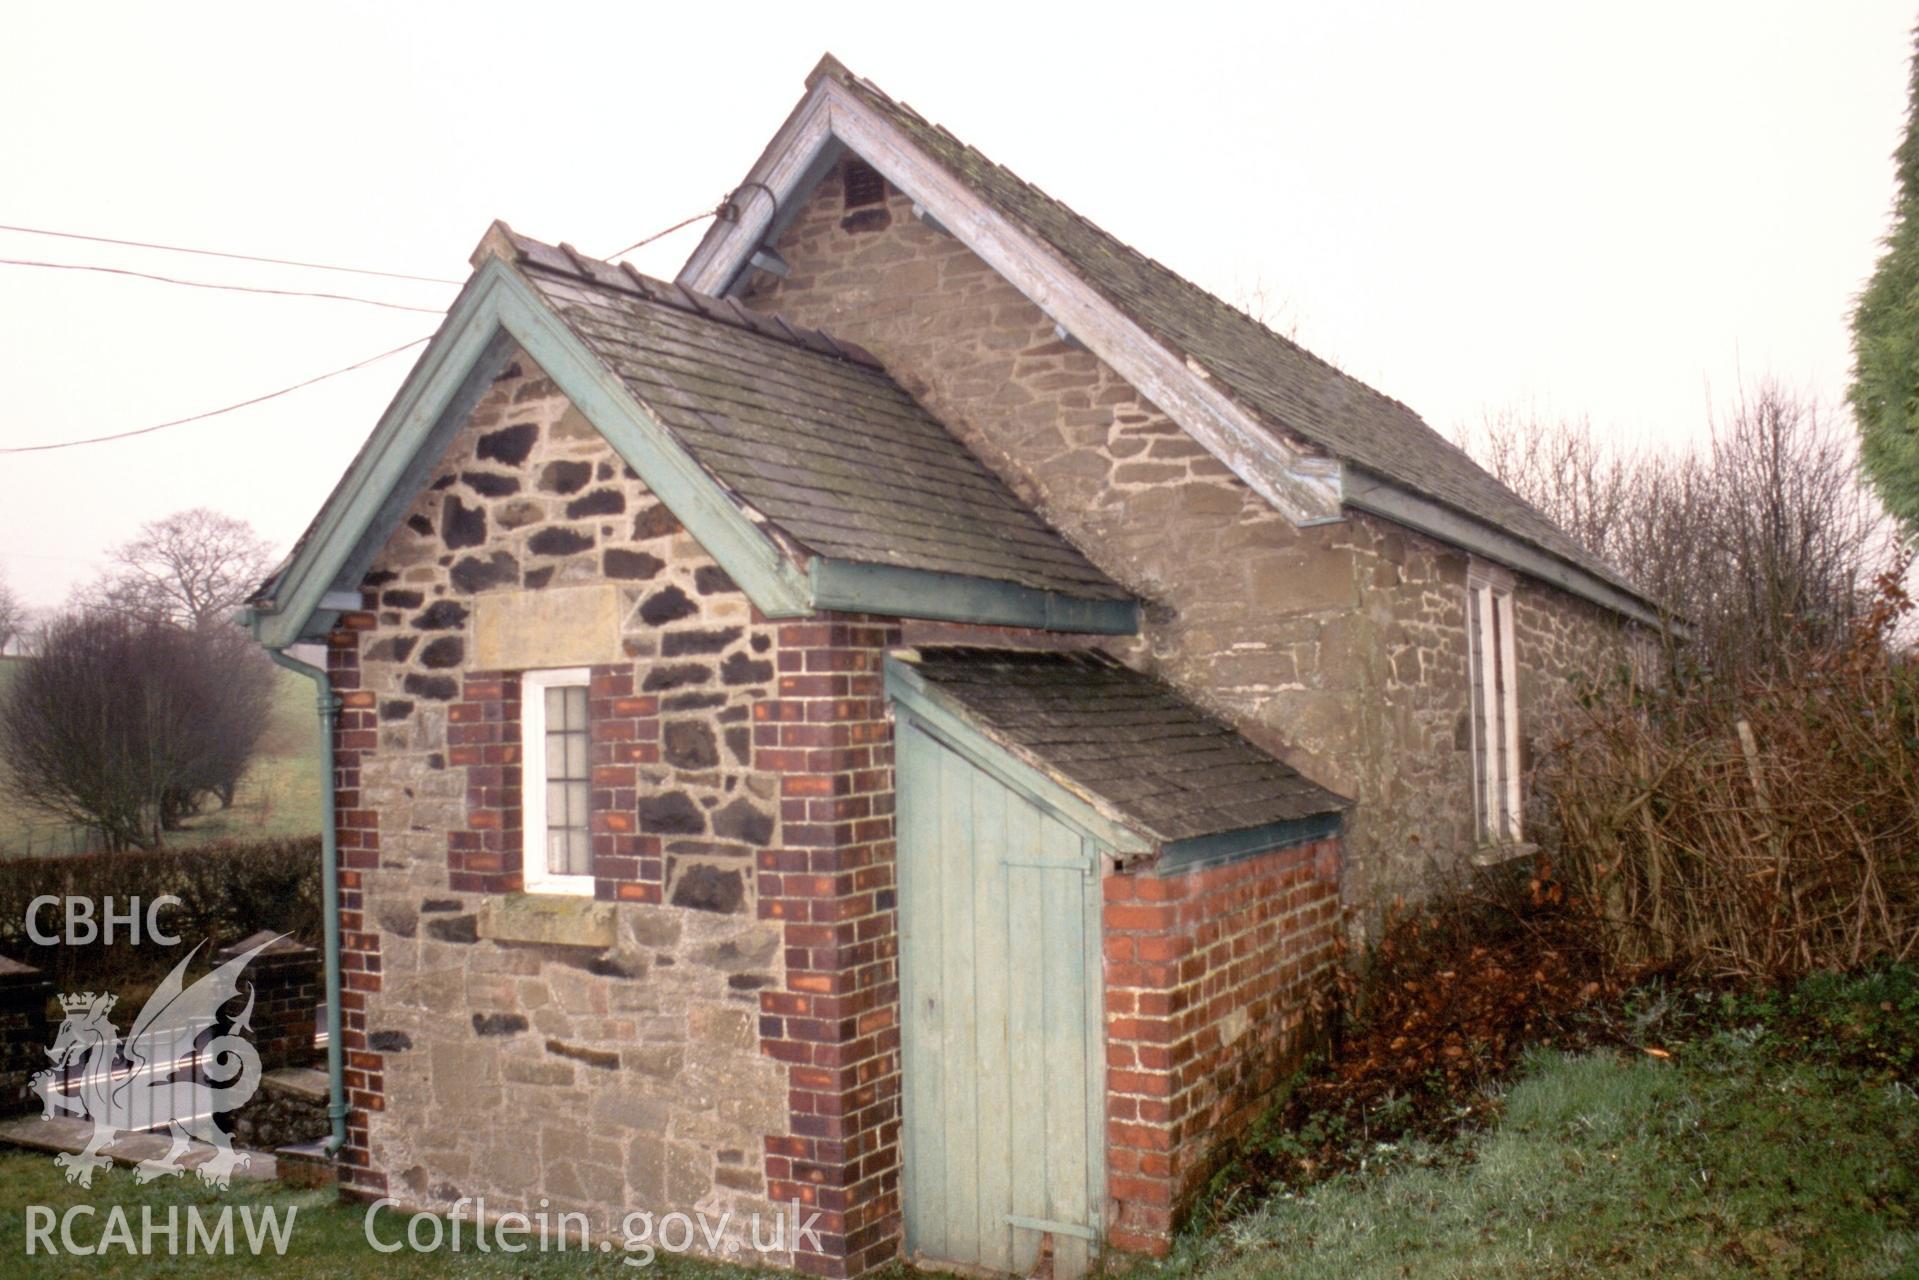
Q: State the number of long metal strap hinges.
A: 2